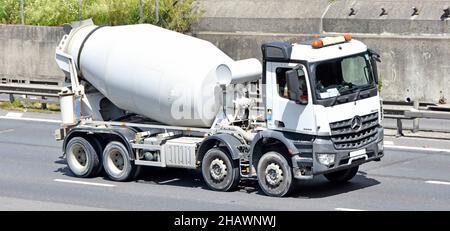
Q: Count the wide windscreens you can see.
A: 1